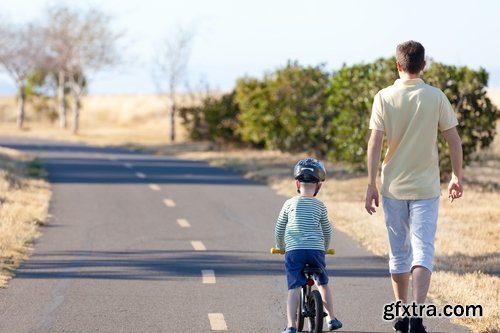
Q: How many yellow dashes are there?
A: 8